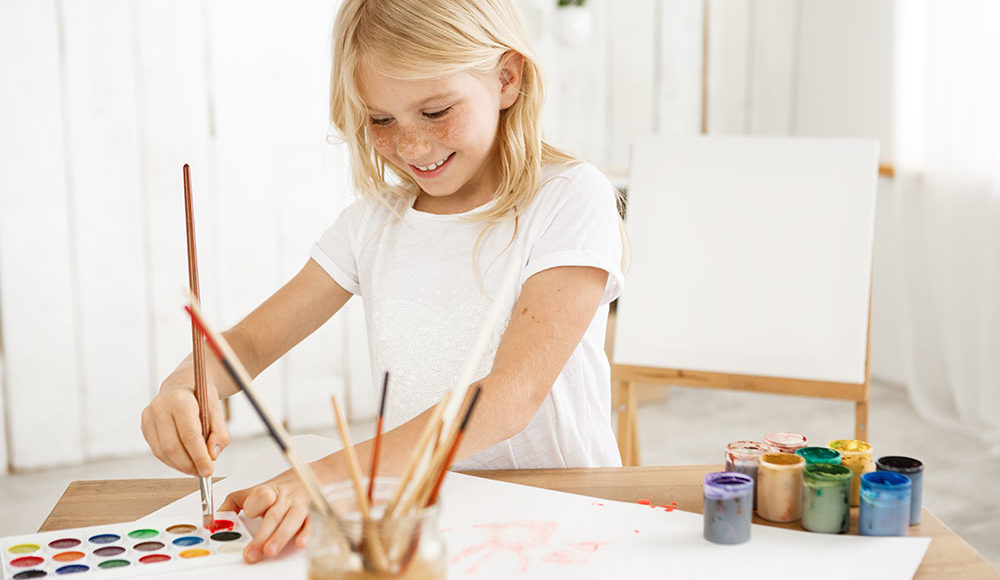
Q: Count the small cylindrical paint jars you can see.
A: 9